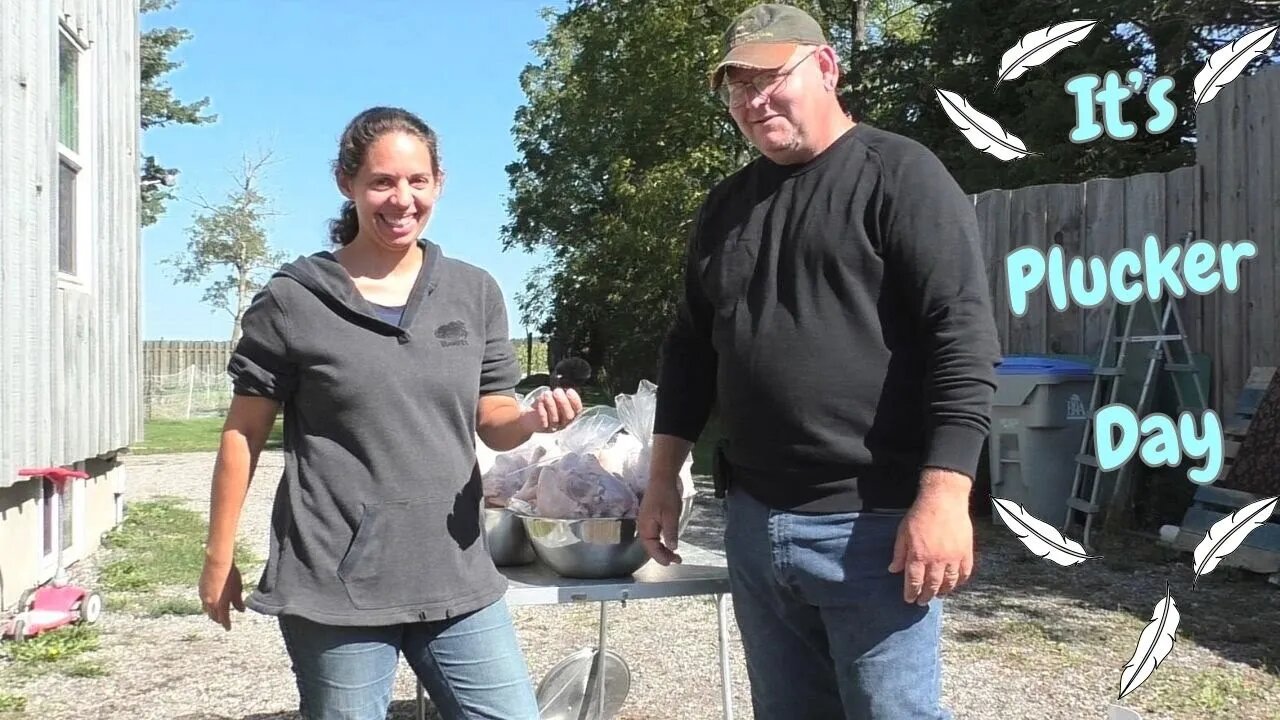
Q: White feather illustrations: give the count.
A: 6